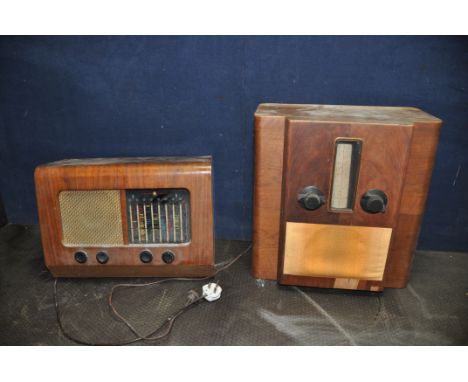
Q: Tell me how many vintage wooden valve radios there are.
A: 2